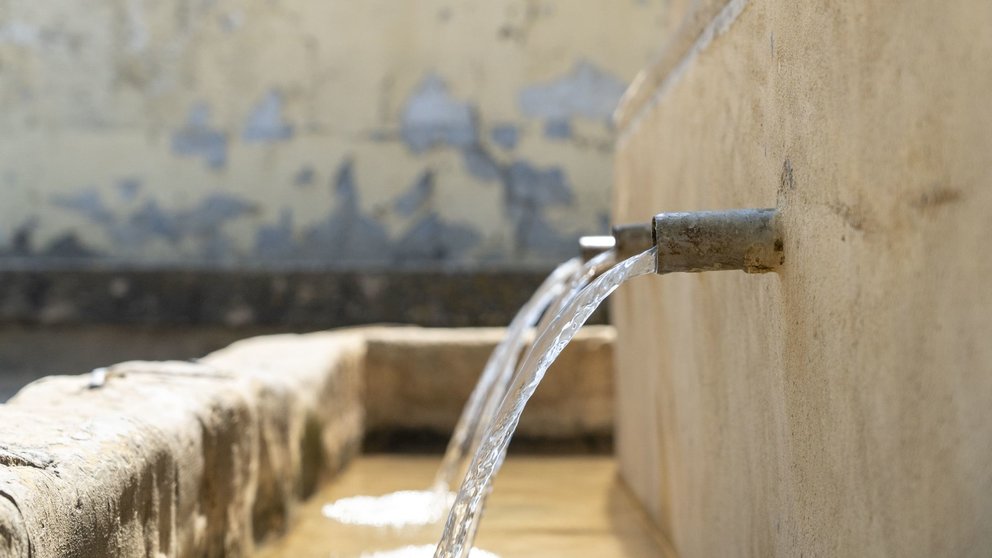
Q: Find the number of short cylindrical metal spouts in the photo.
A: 3